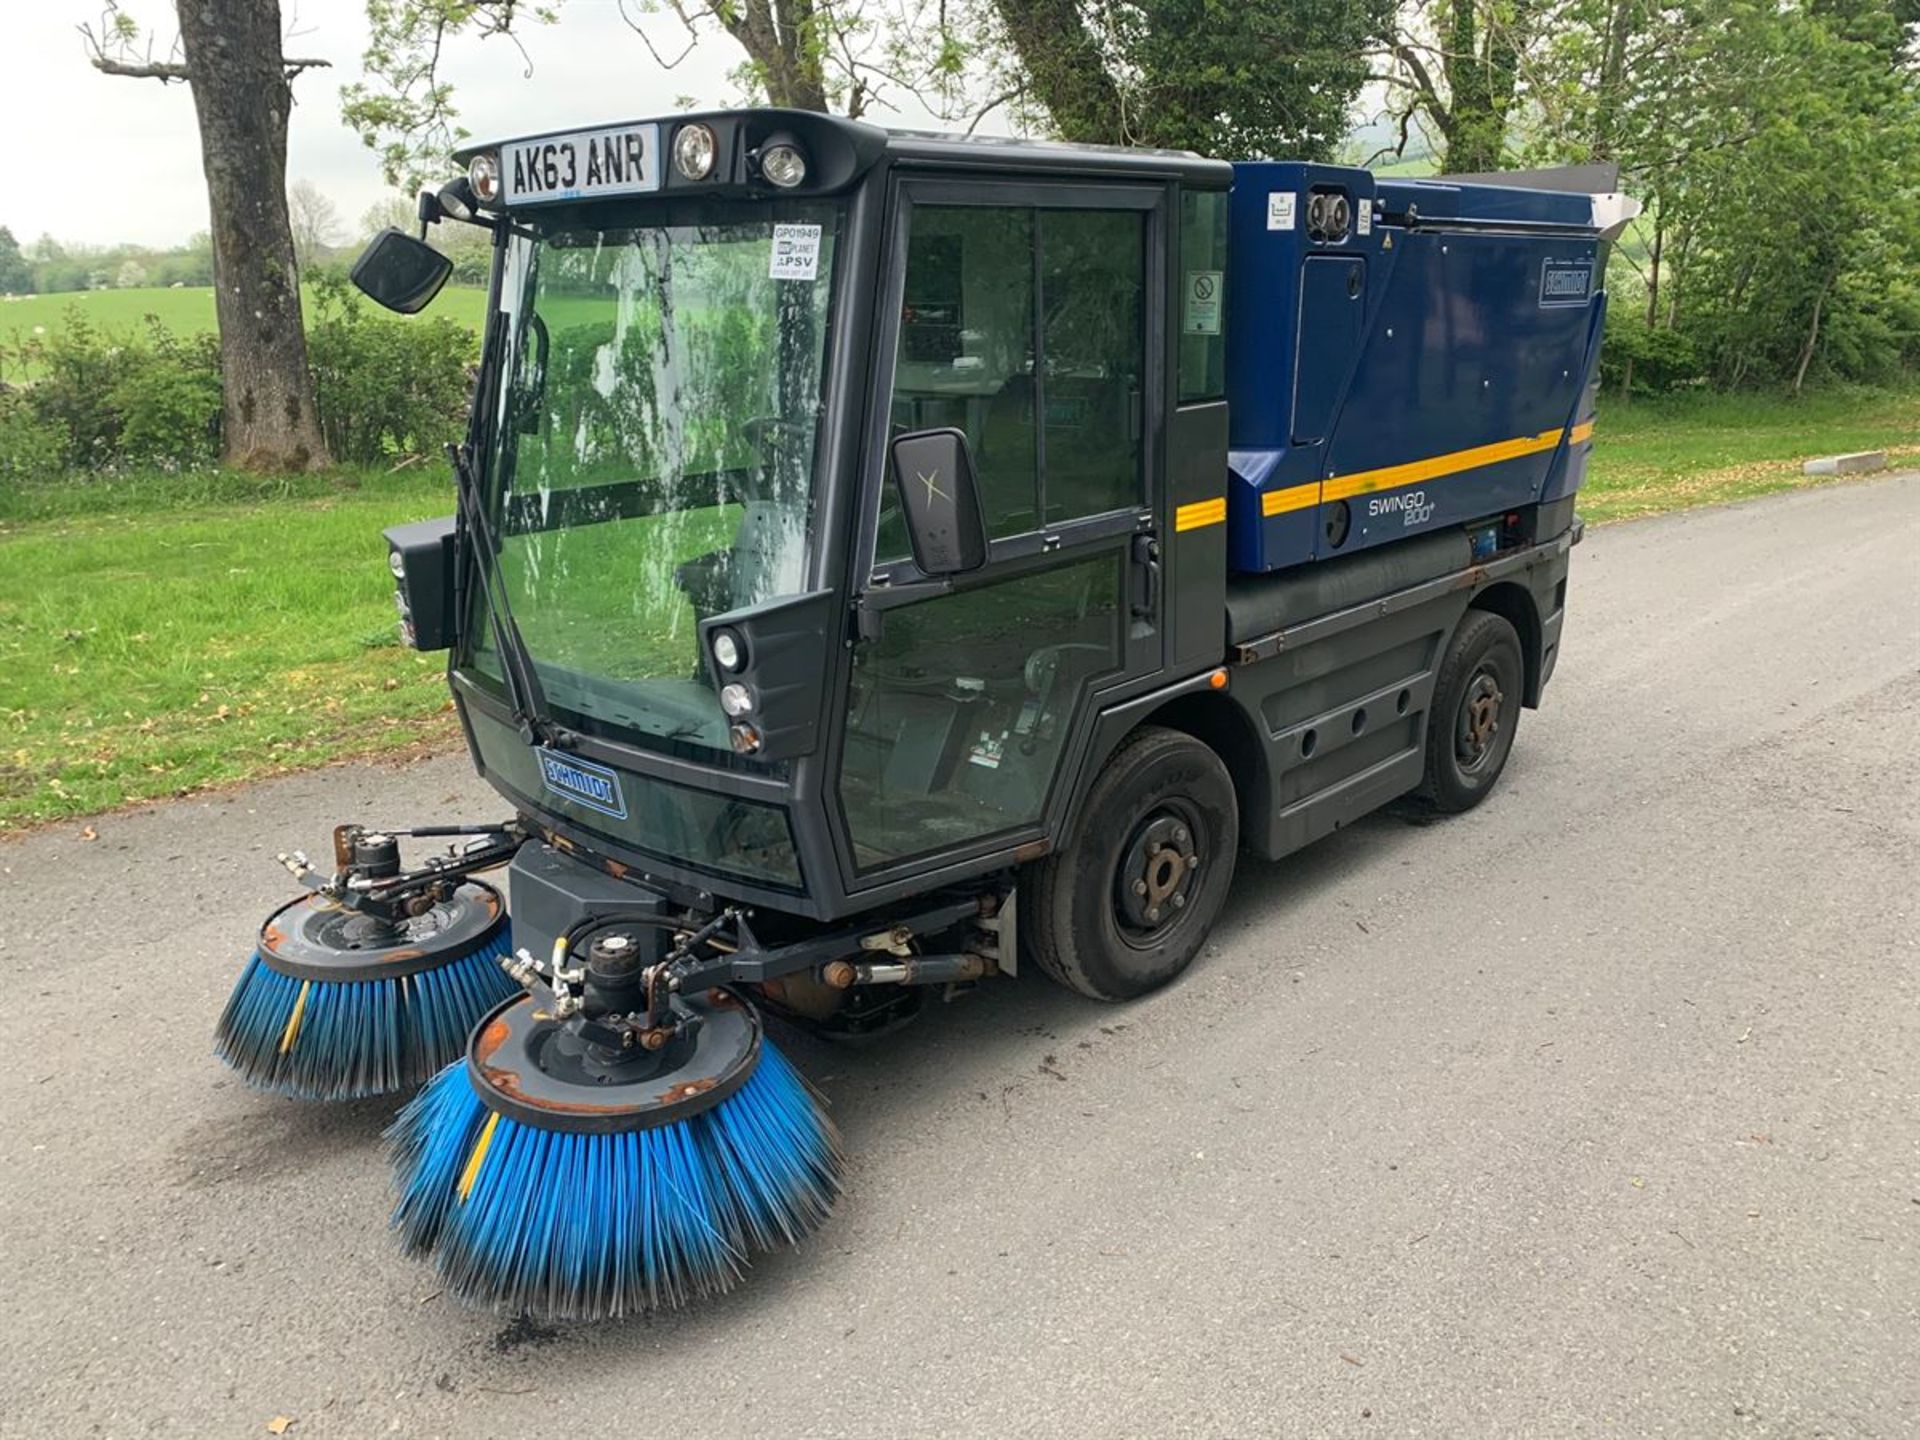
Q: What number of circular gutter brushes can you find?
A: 2